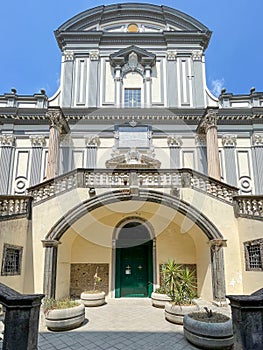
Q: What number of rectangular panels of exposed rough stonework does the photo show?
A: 2